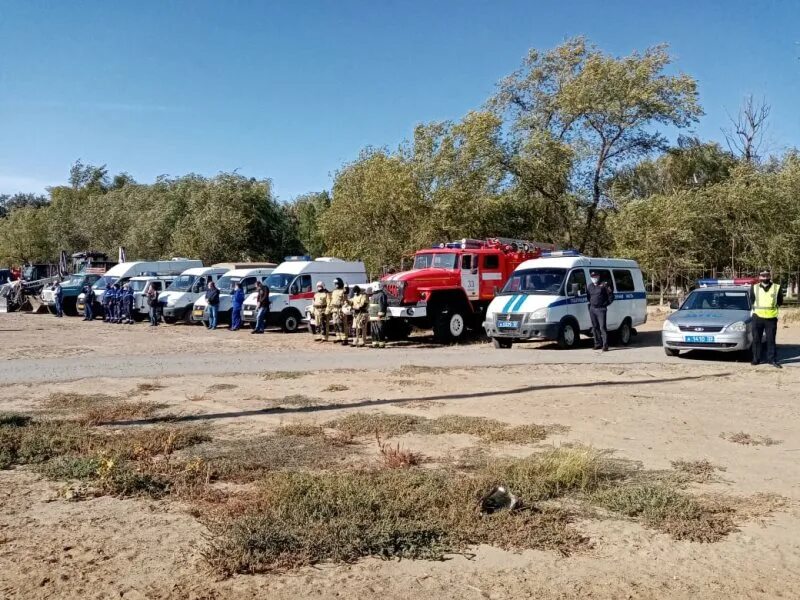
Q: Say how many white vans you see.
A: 6